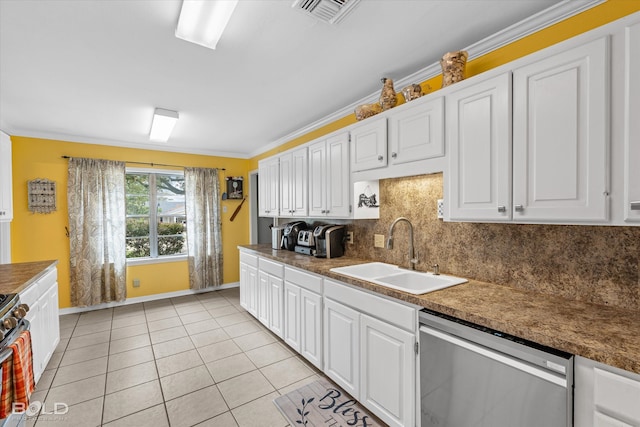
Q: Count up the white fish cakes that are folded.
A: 0